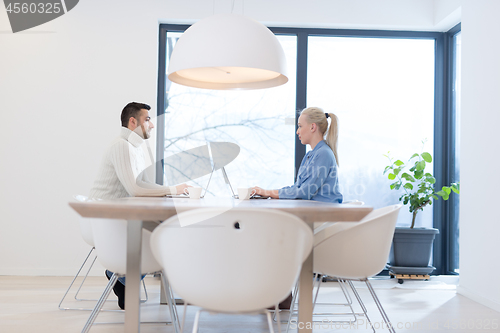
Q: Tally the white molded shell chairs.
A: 5